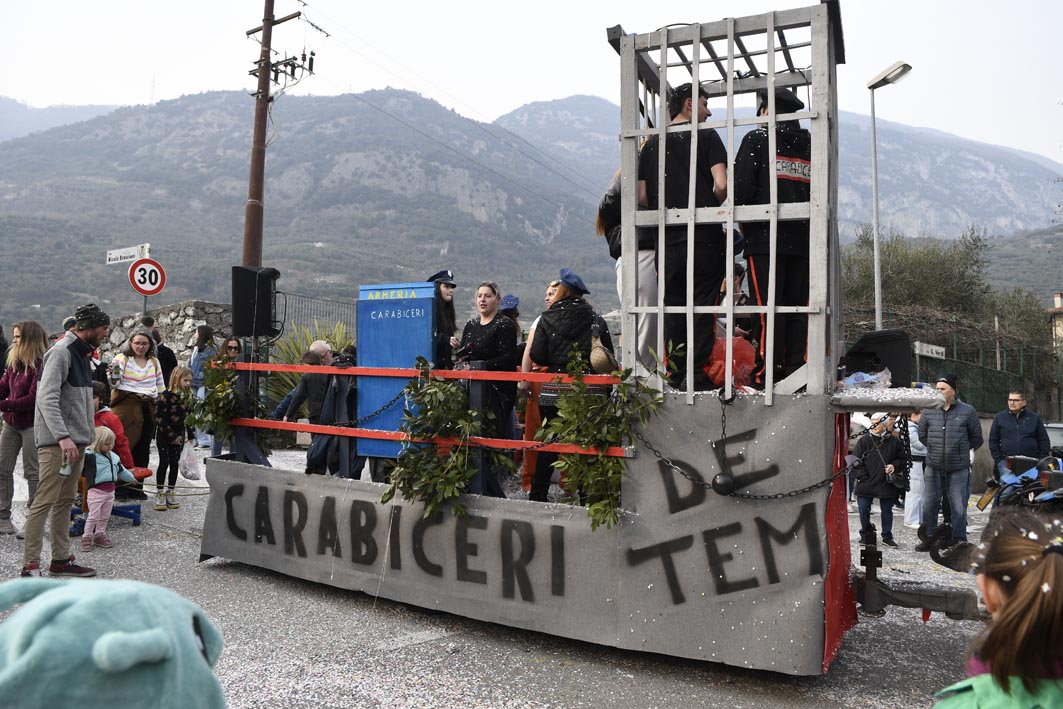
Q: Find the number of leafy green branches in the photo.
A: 3